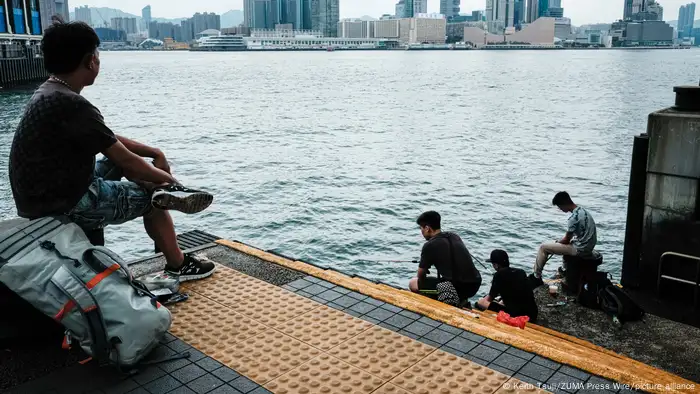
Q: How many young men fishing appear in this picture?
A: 3